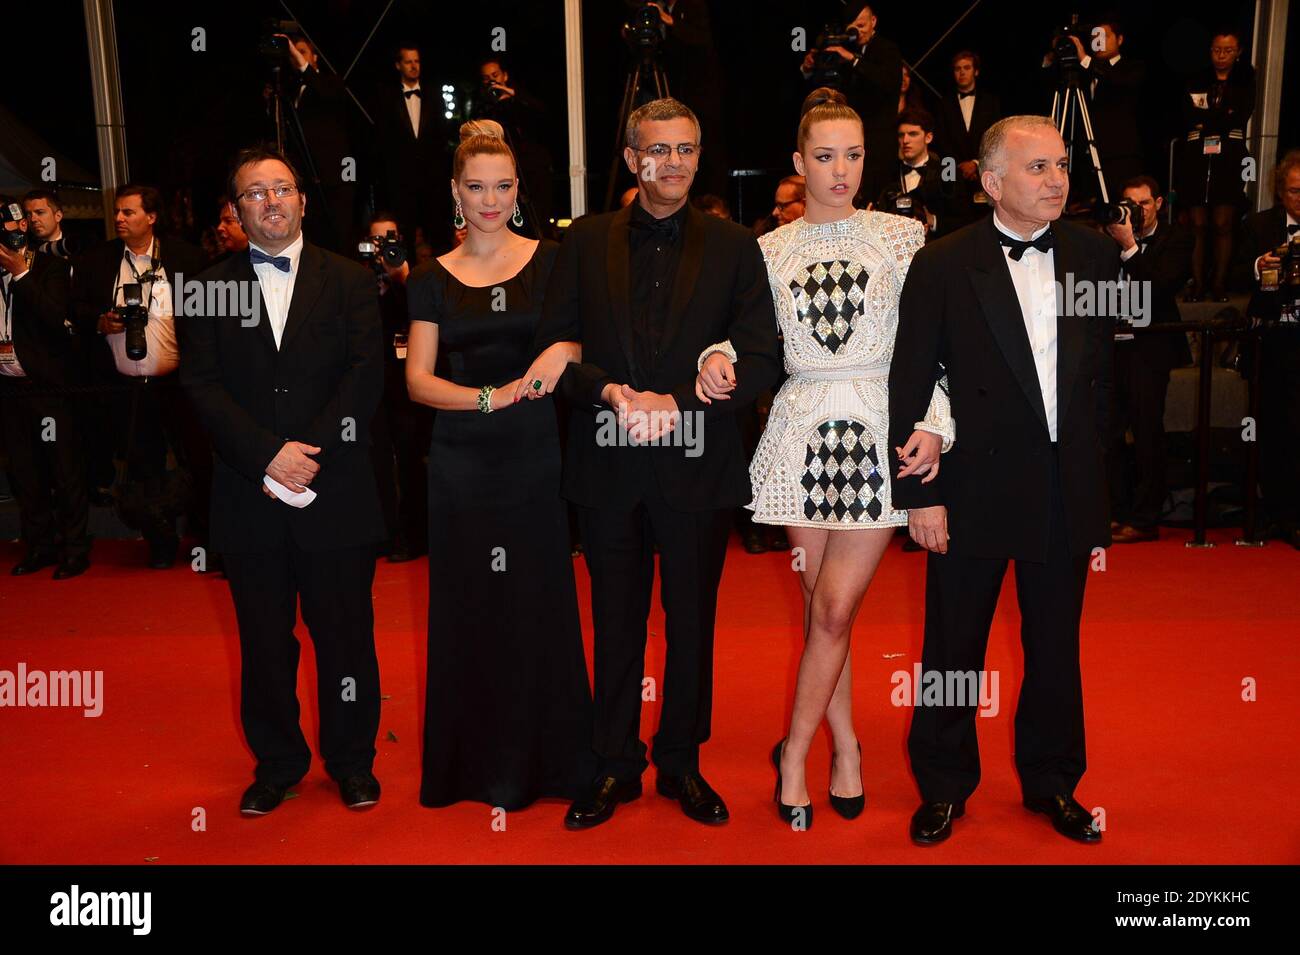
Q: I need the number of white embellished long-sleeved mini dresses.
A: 1